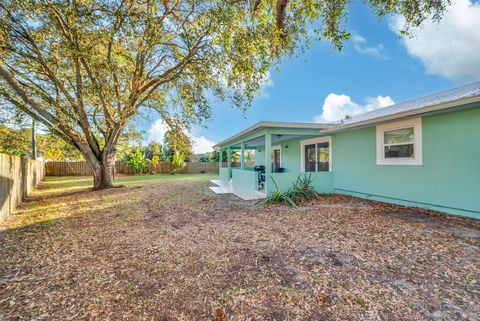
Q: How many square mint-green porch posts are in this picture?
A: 4